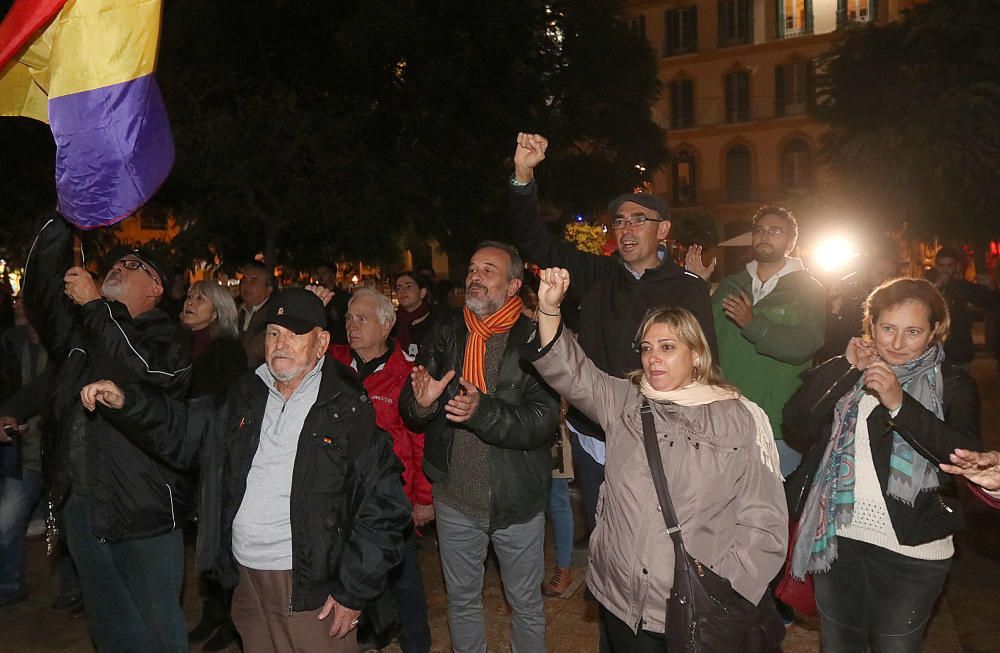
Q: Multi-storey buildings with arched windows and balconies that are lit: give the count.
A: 1